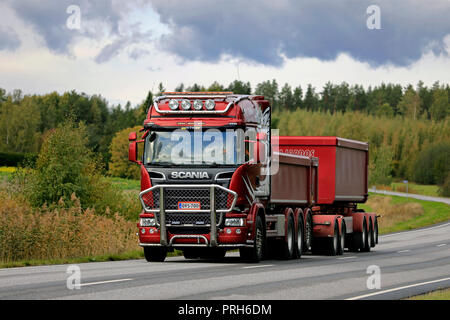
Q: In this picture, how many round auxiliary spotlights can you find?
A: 4